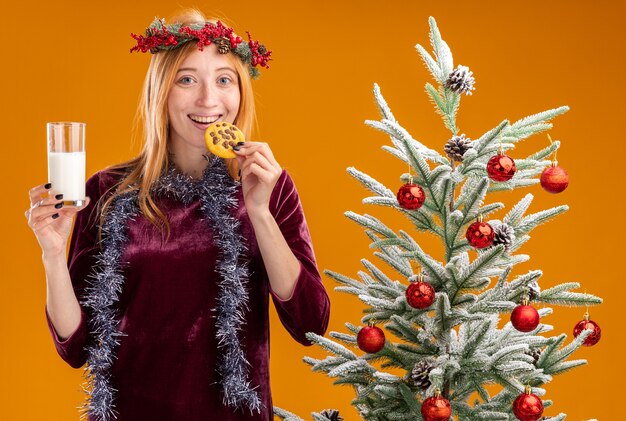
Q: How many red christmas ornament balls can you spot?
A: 10